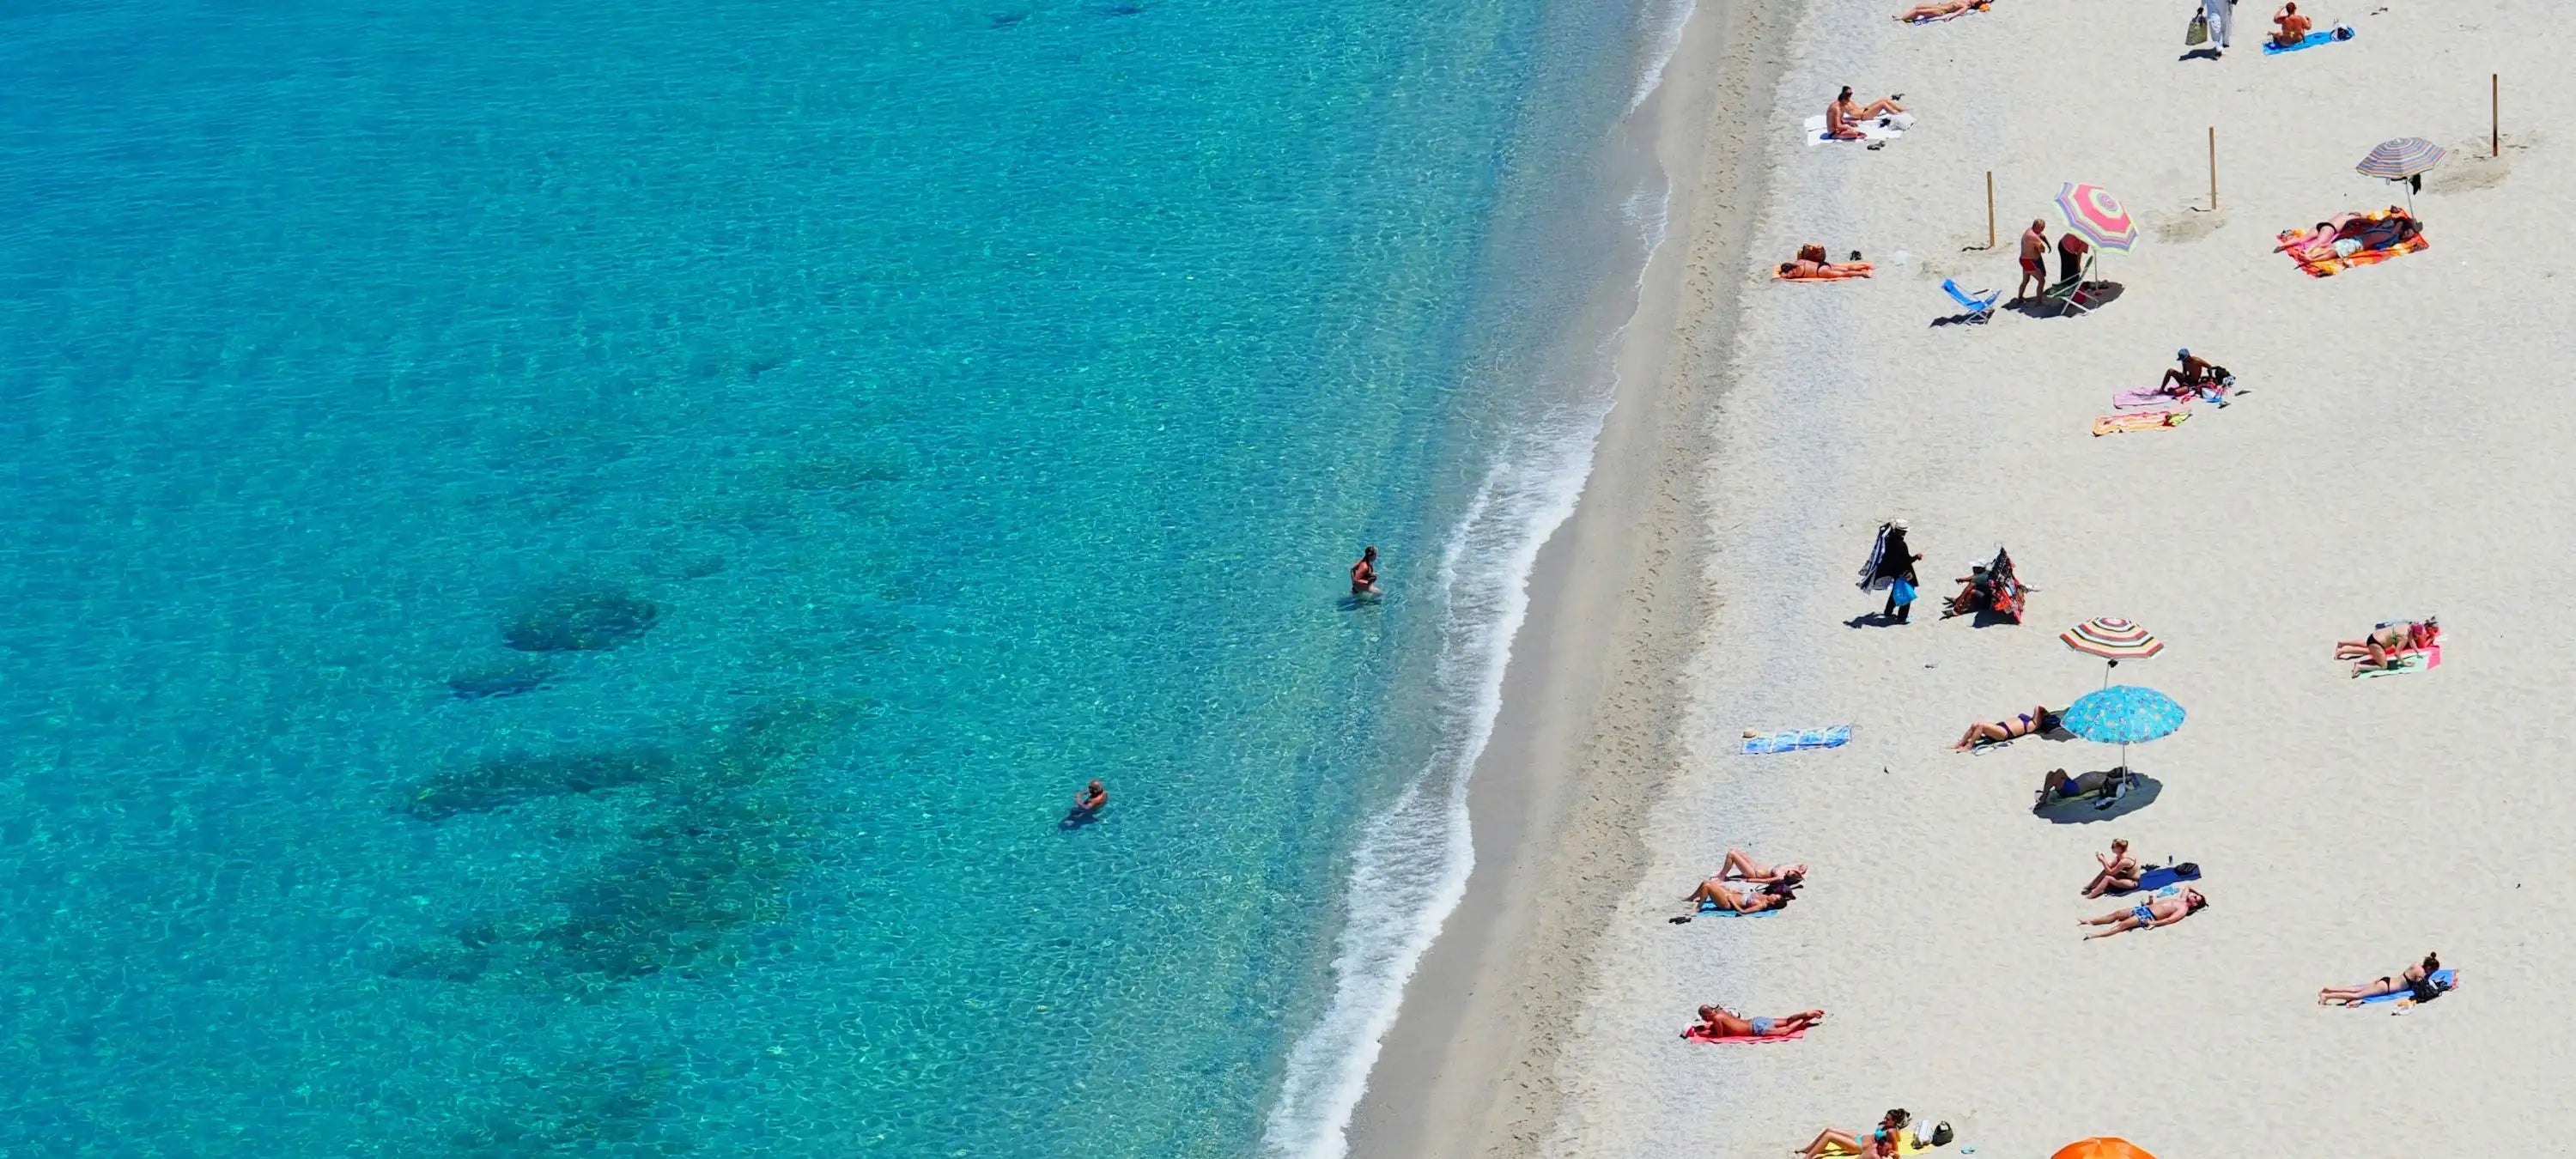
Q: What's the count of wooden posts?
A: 3